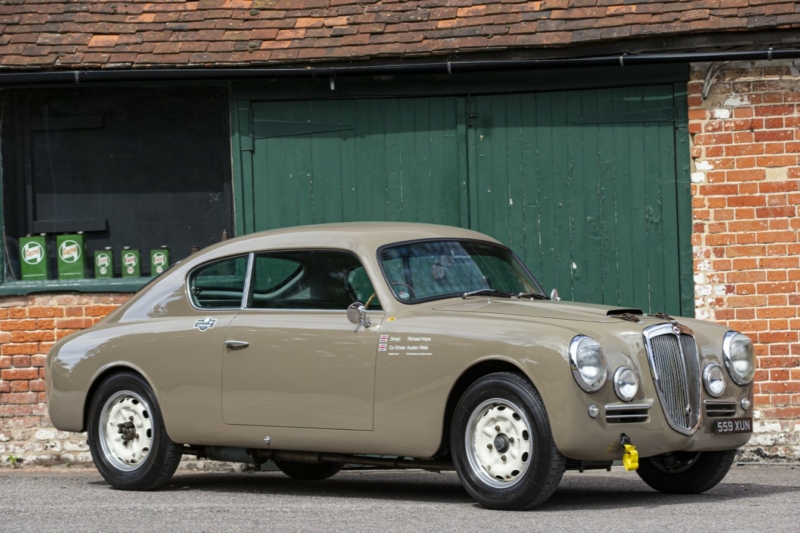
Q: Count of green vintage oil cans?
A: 5